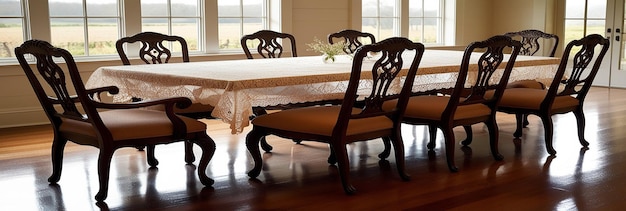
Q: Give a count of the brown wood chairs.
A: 8